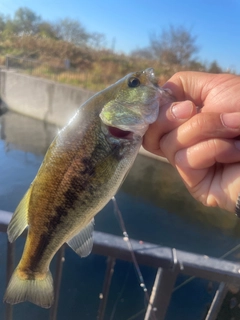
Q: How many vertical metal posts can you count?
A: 5